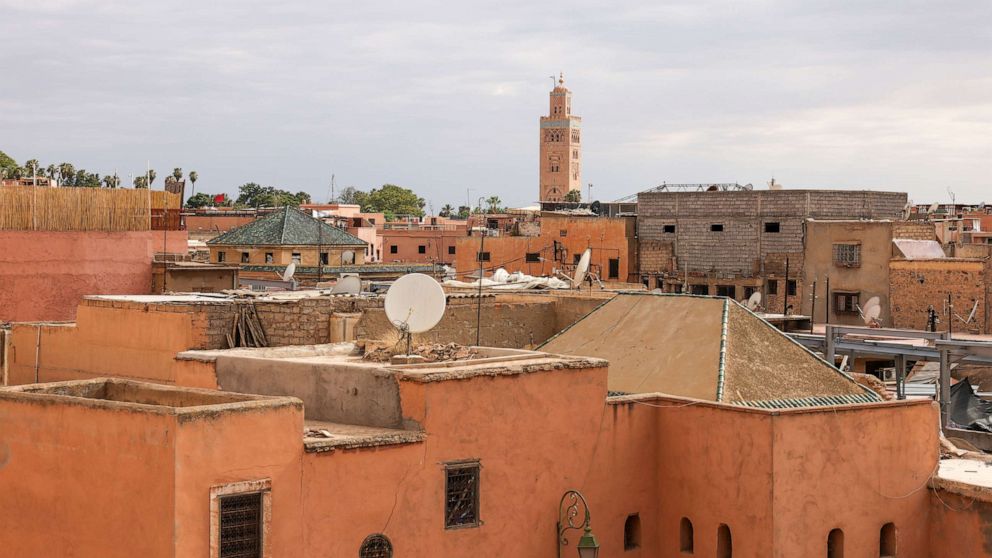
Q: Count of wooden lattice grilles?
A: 3